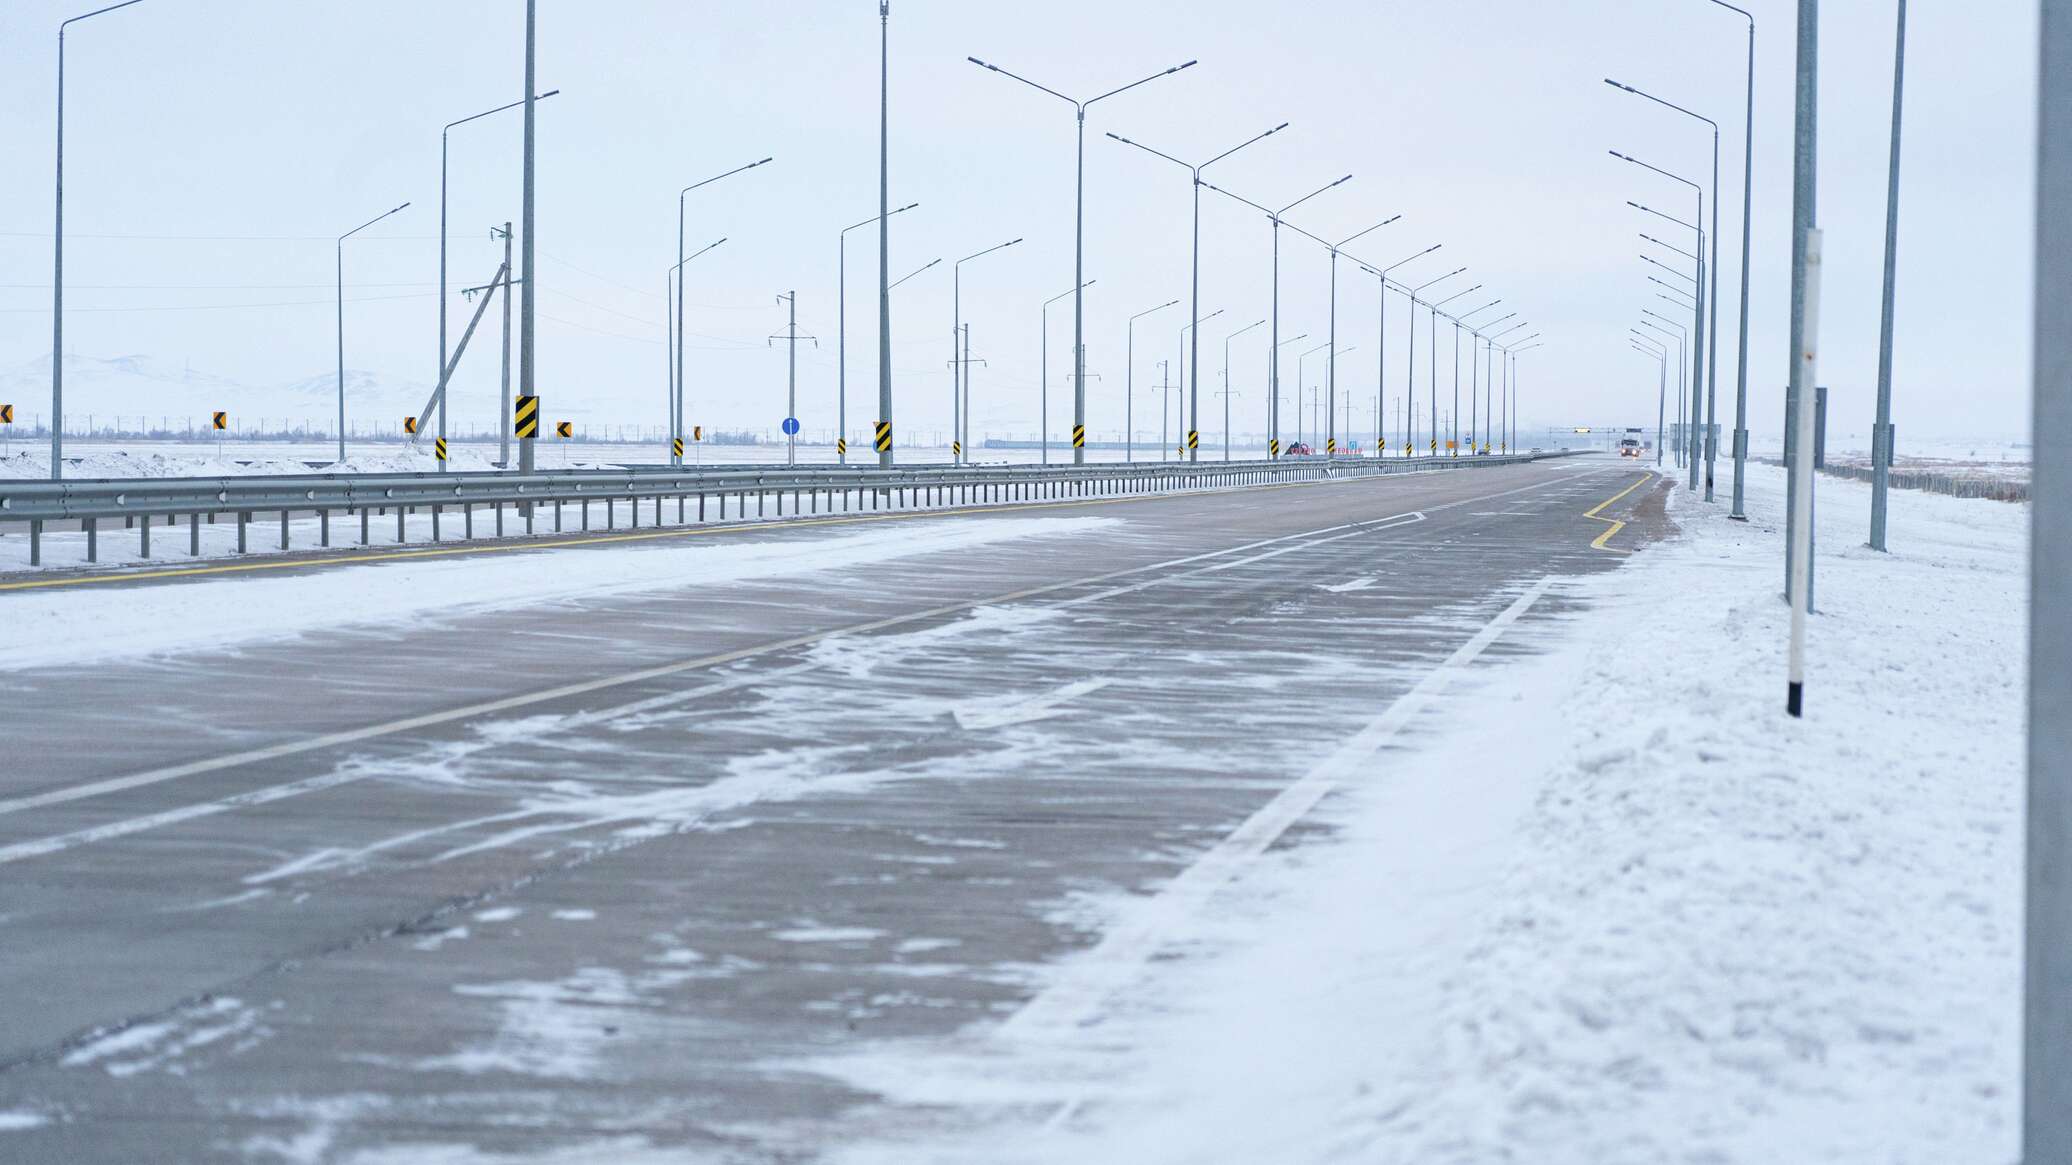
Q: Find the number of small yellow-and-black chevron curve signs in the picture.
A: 5